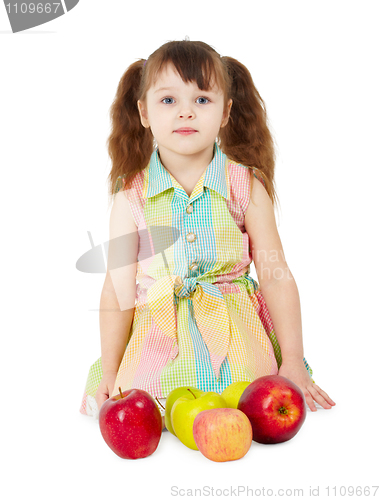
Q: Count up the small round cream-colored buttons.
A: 3